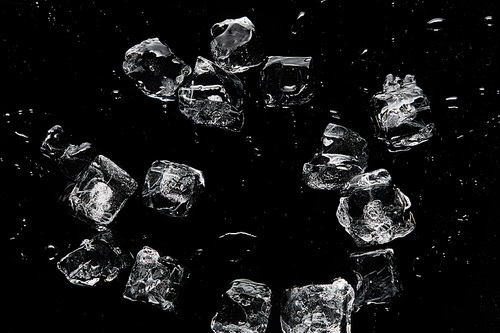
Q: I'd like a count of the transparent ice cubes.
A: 15